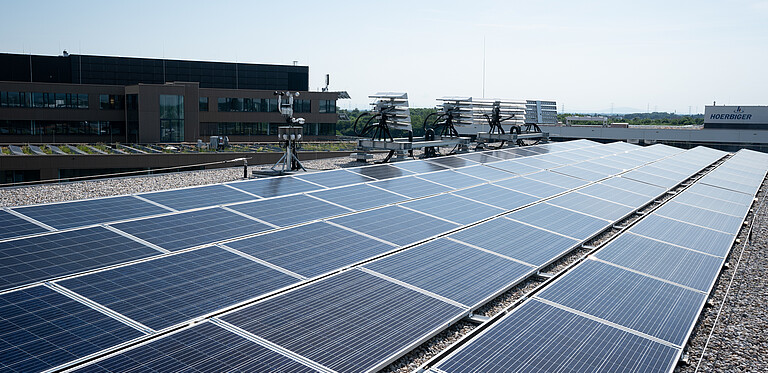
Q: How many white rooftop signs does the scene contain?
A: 1